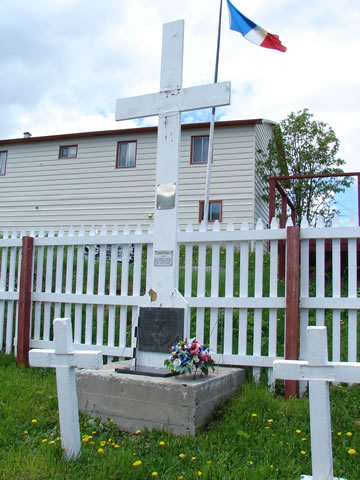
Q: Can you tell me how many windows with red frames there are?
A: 5